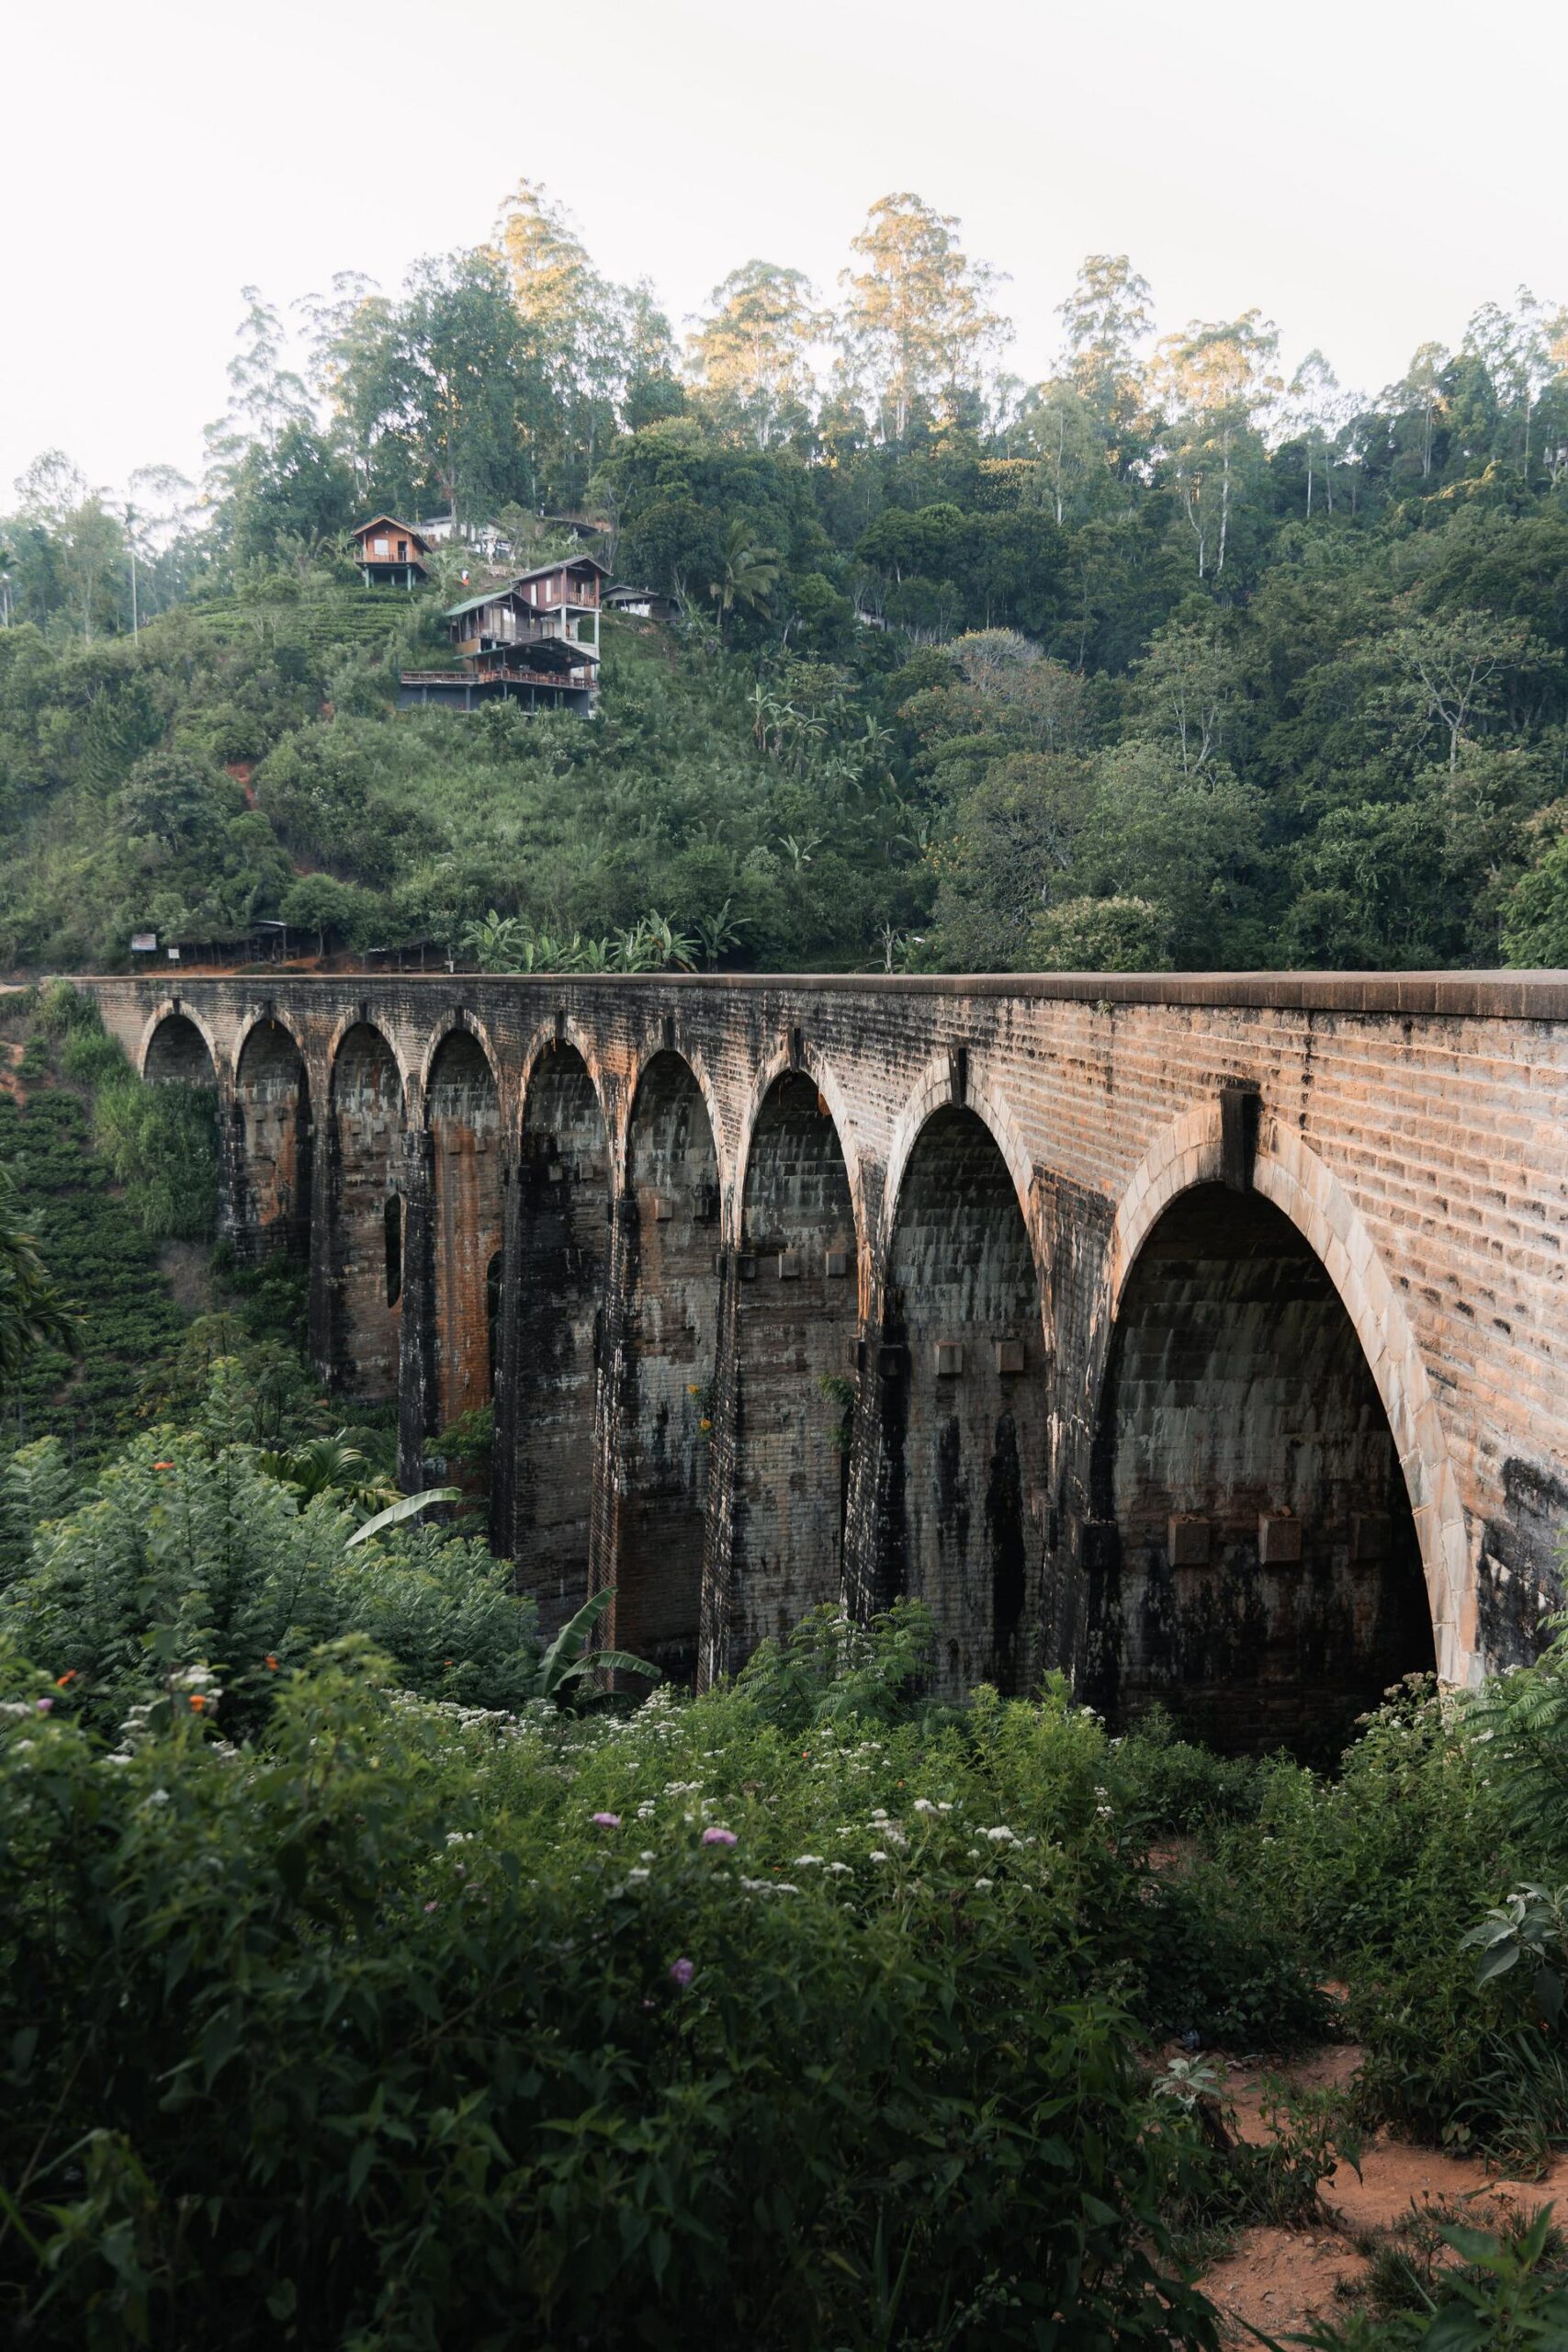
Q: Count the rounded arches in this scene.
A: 9